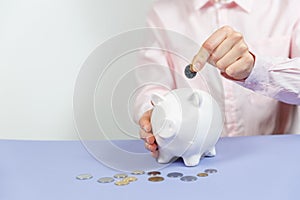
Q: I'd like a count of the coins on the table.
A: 12